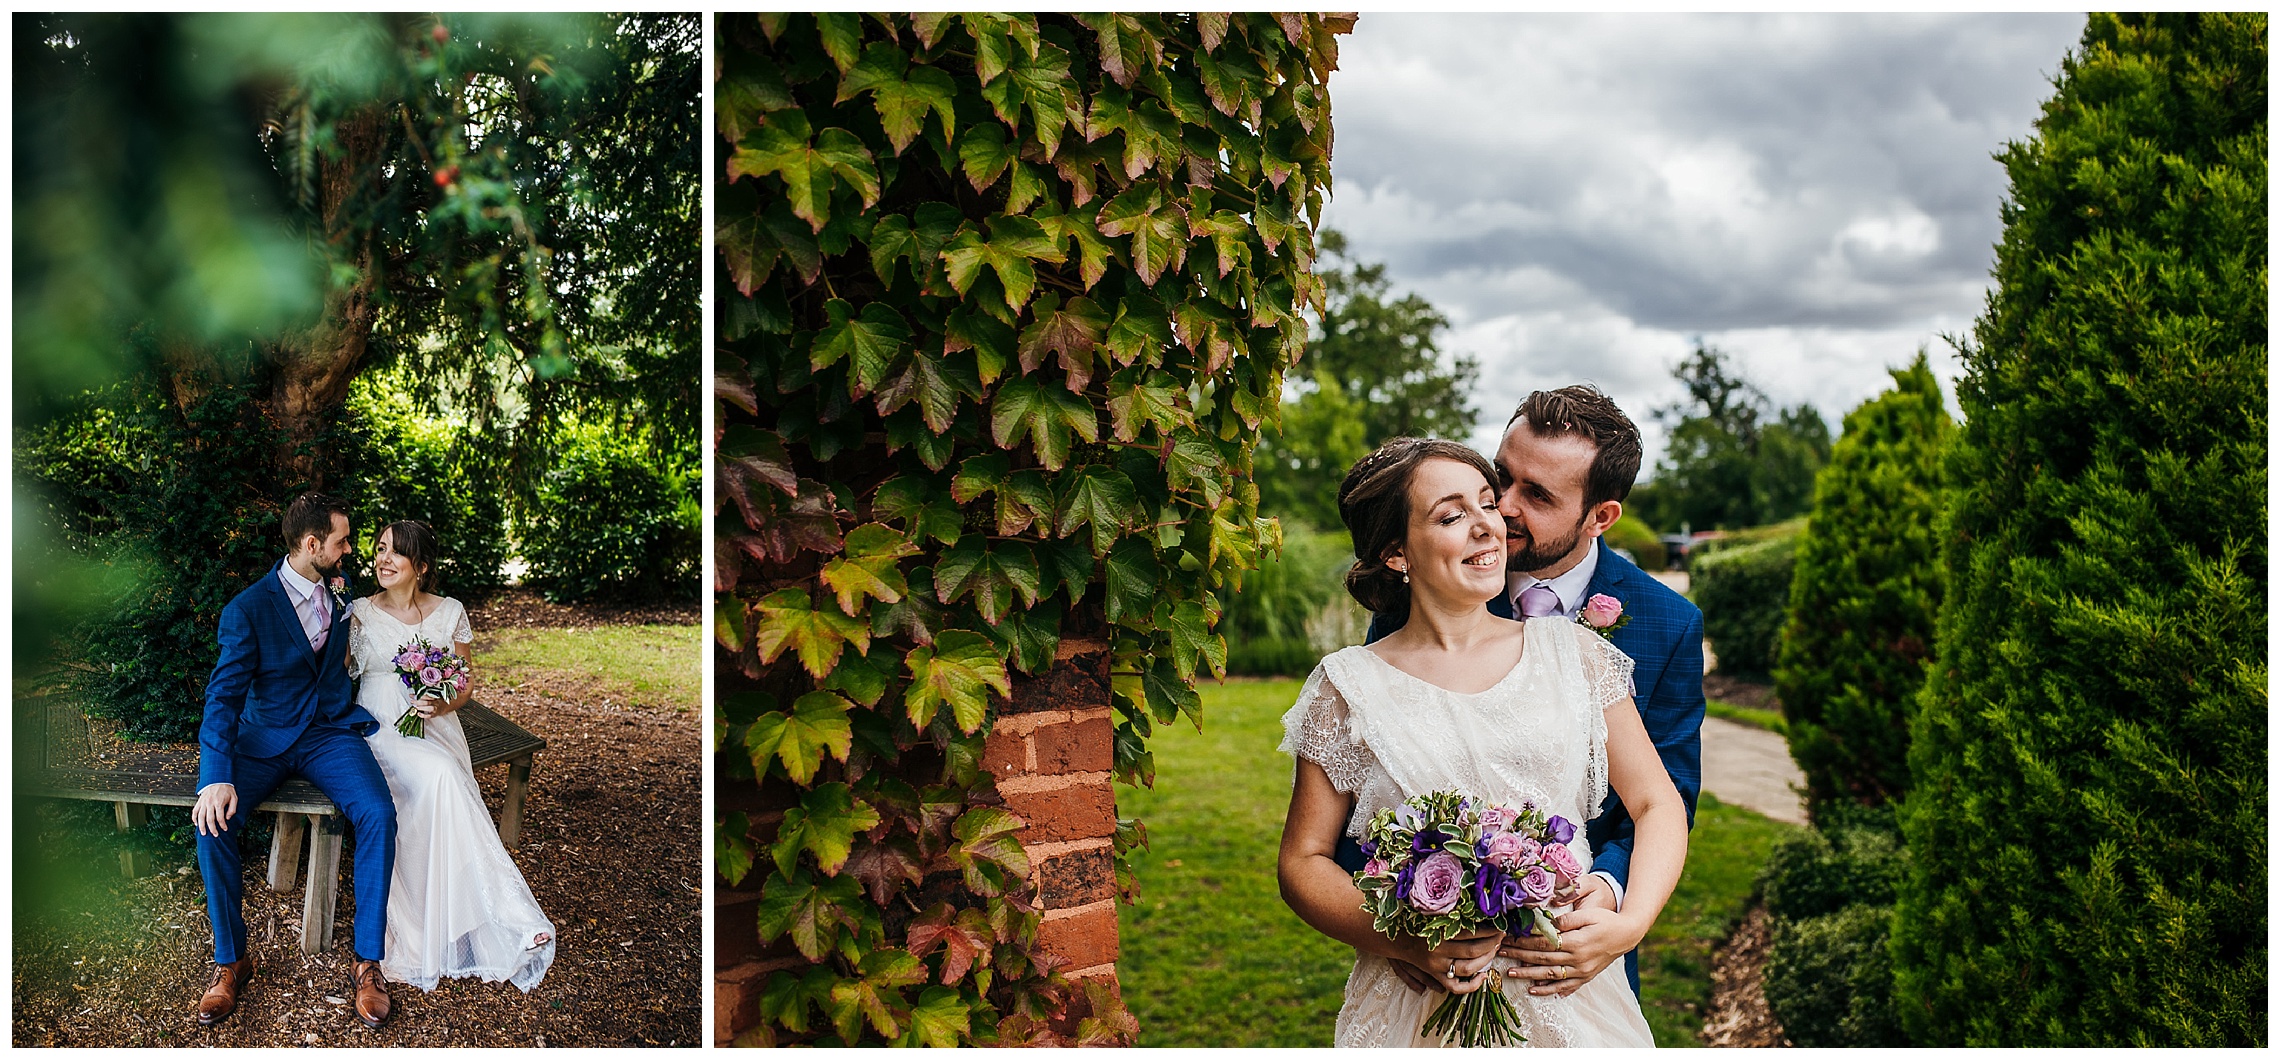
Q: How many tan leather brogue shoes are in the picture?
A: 2